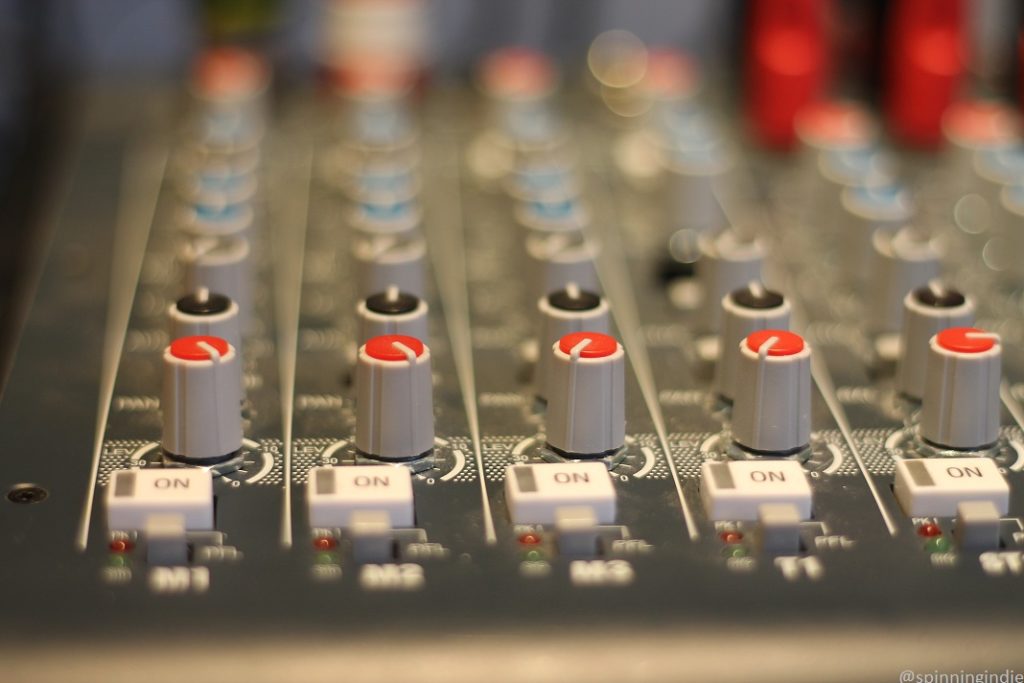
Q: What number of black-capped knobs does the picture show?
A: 5